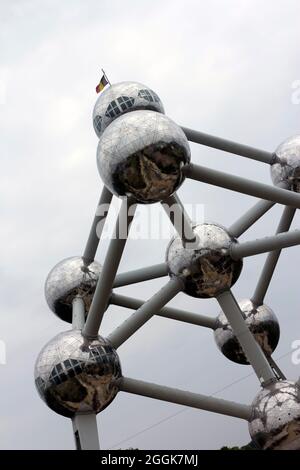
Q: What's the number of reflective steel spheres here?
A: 8